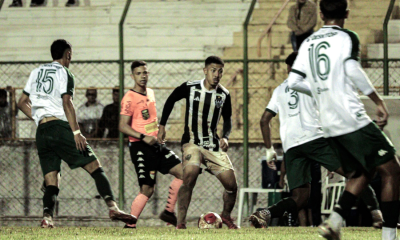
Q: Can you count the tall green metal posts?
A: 3